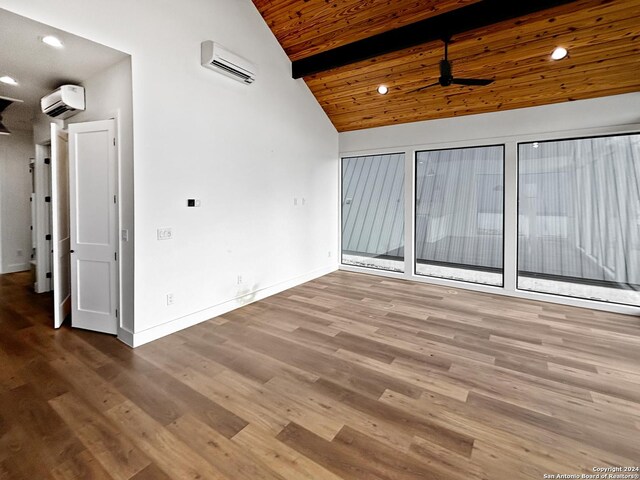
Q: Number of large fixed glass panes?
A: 3